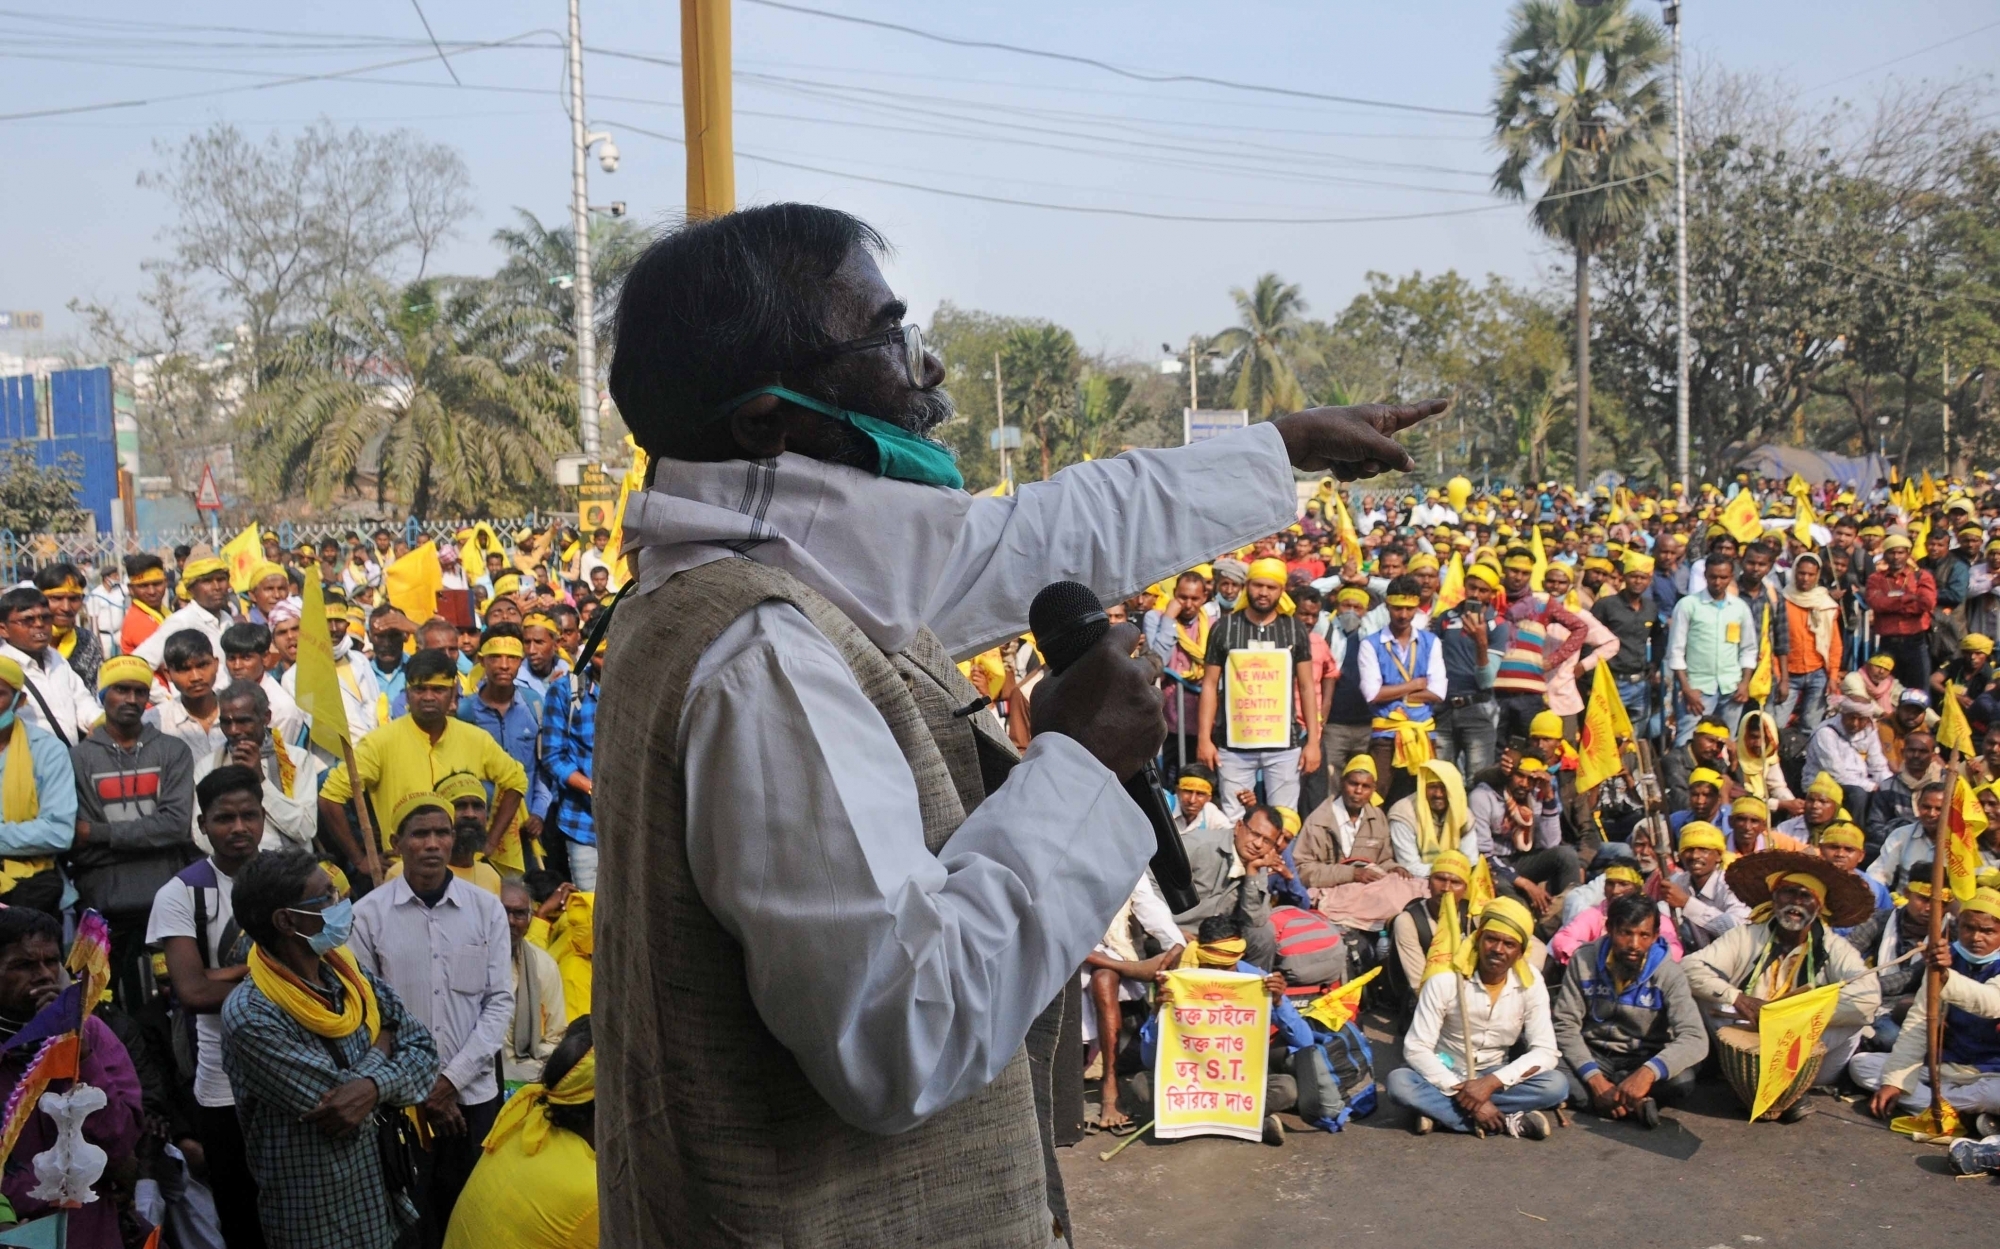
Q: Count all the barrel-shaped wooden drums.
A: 1